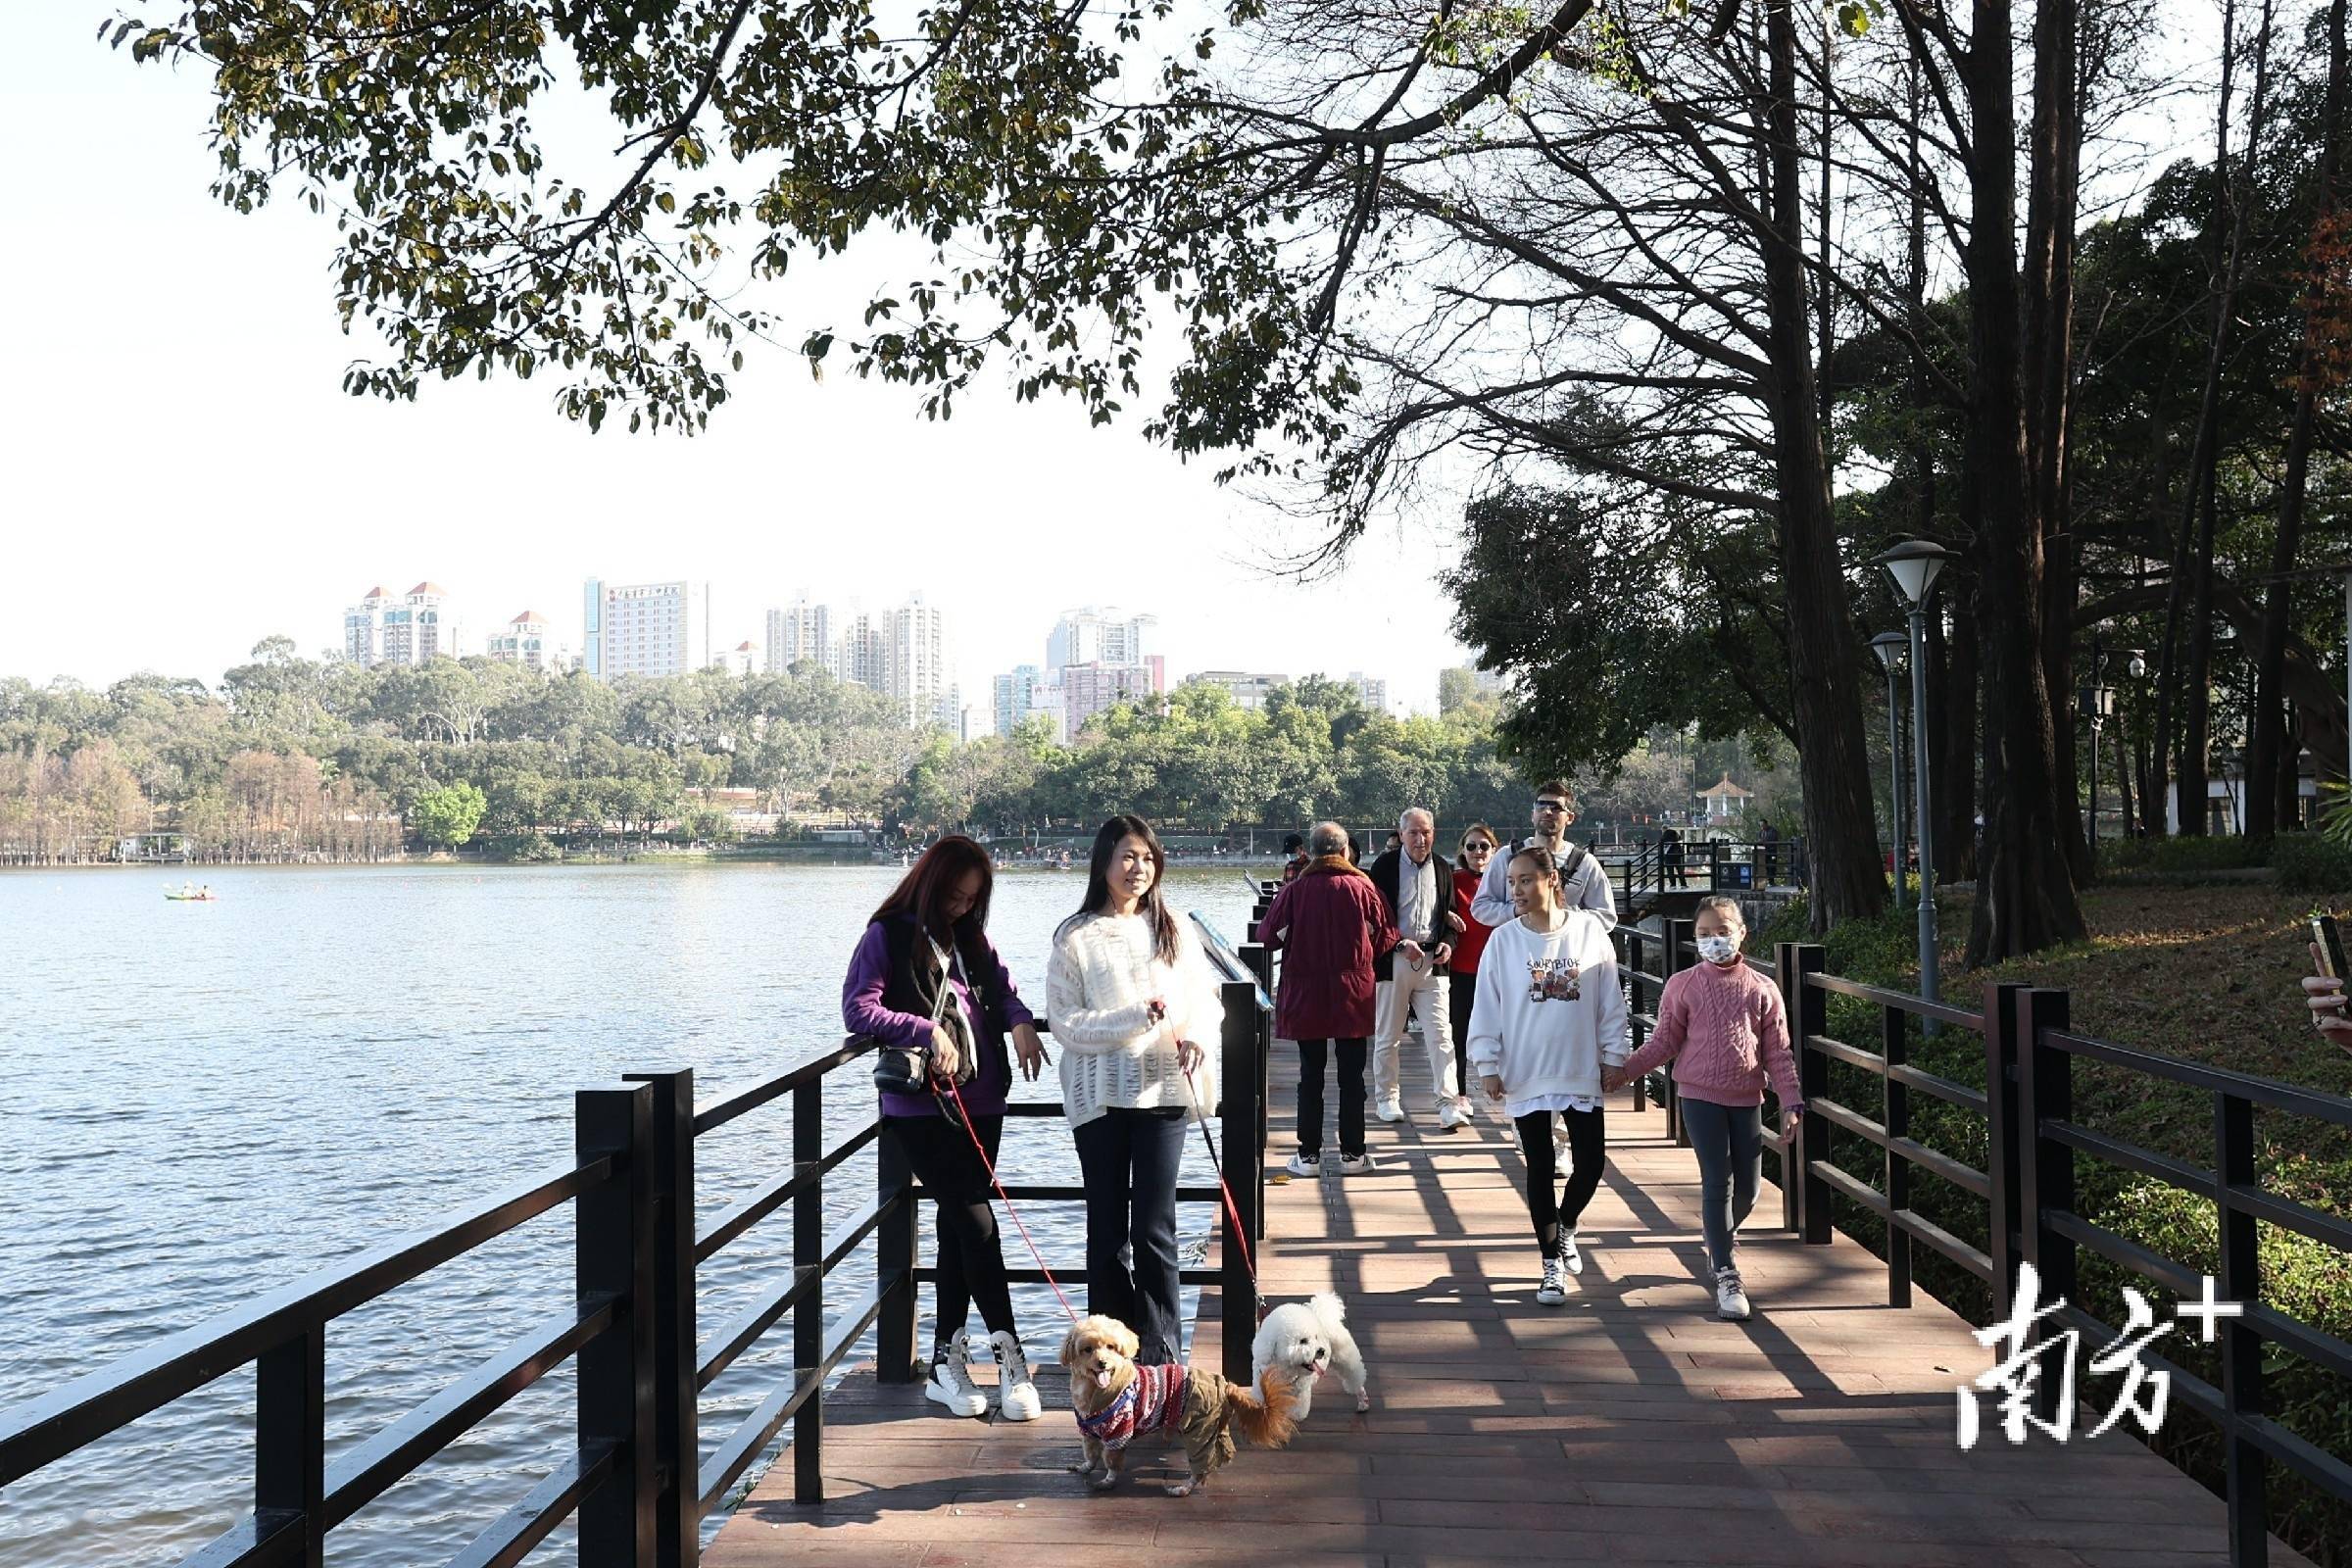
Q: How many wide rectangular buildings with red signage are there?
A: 1